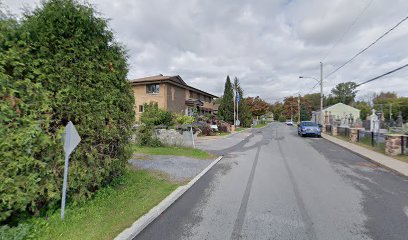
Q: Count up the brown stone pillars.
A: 4